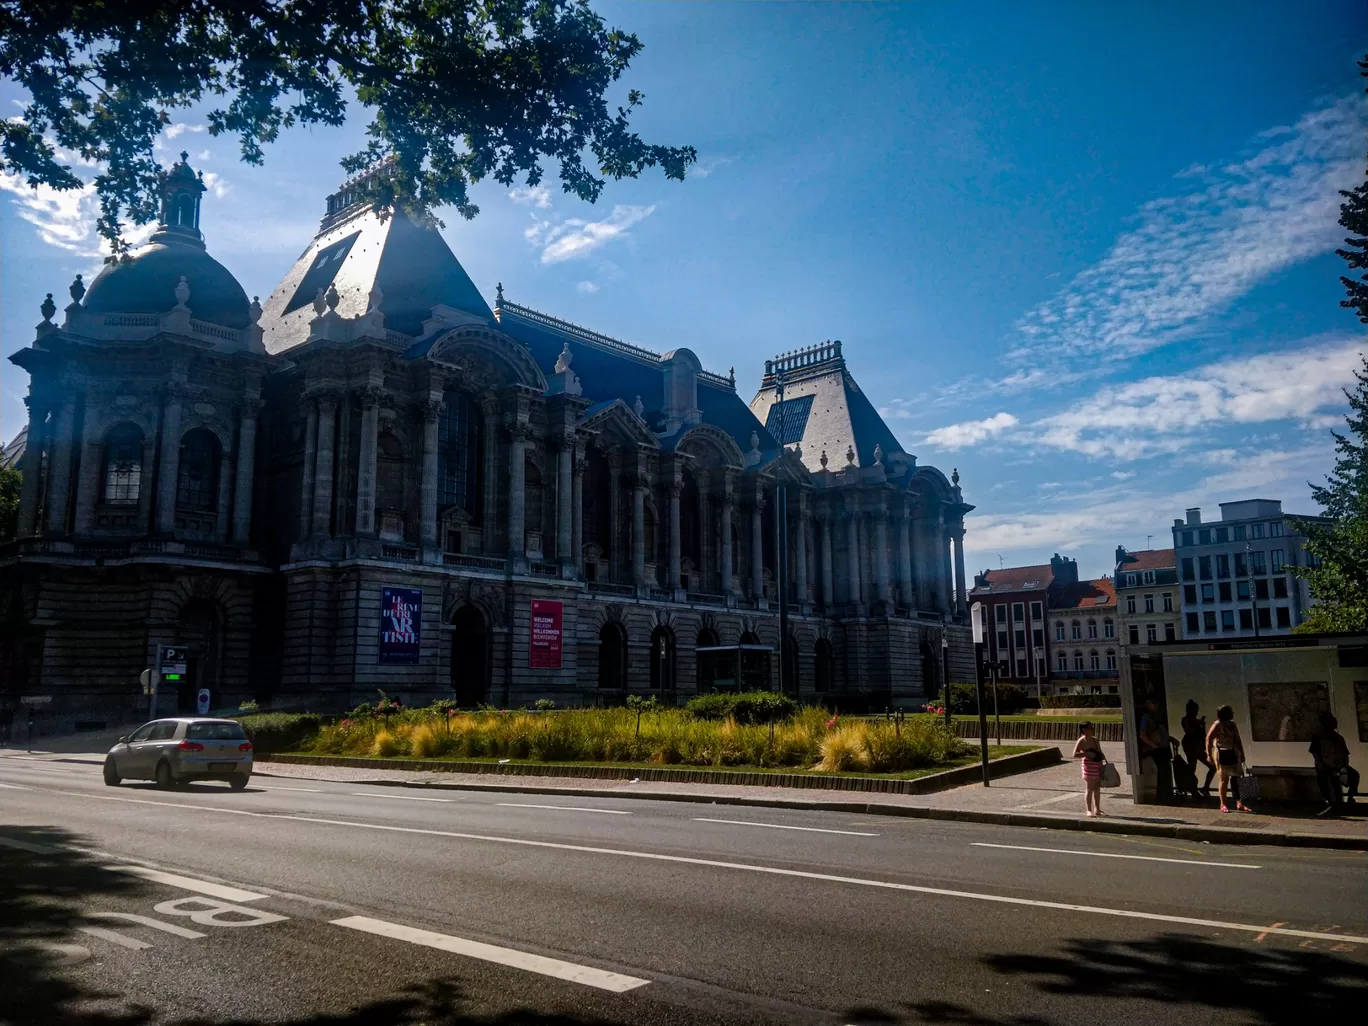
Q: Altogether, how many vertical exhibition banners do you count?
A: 2